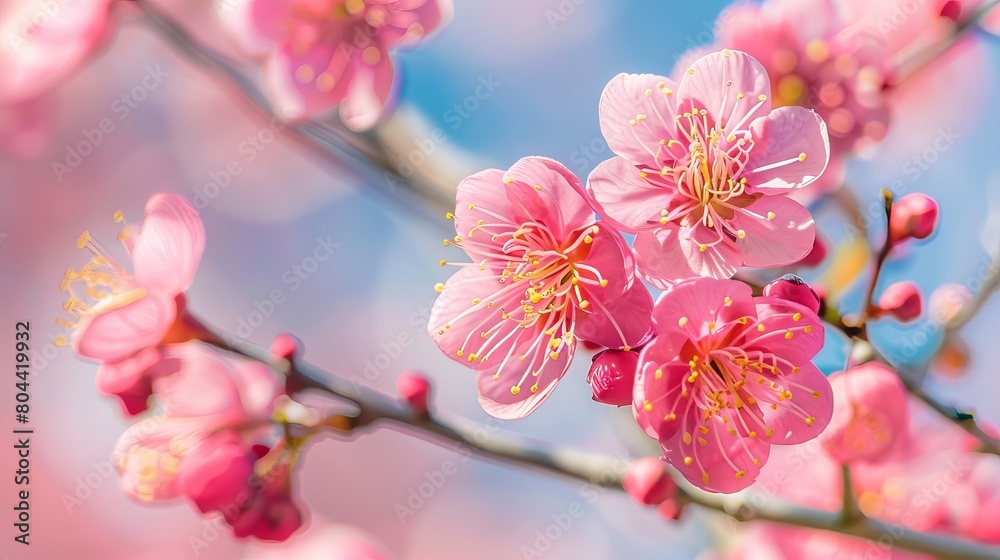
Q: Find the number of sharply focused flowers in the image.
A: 3